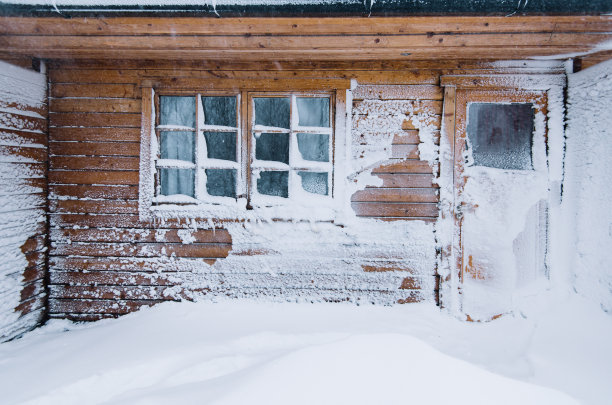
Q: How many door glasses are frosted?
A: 1